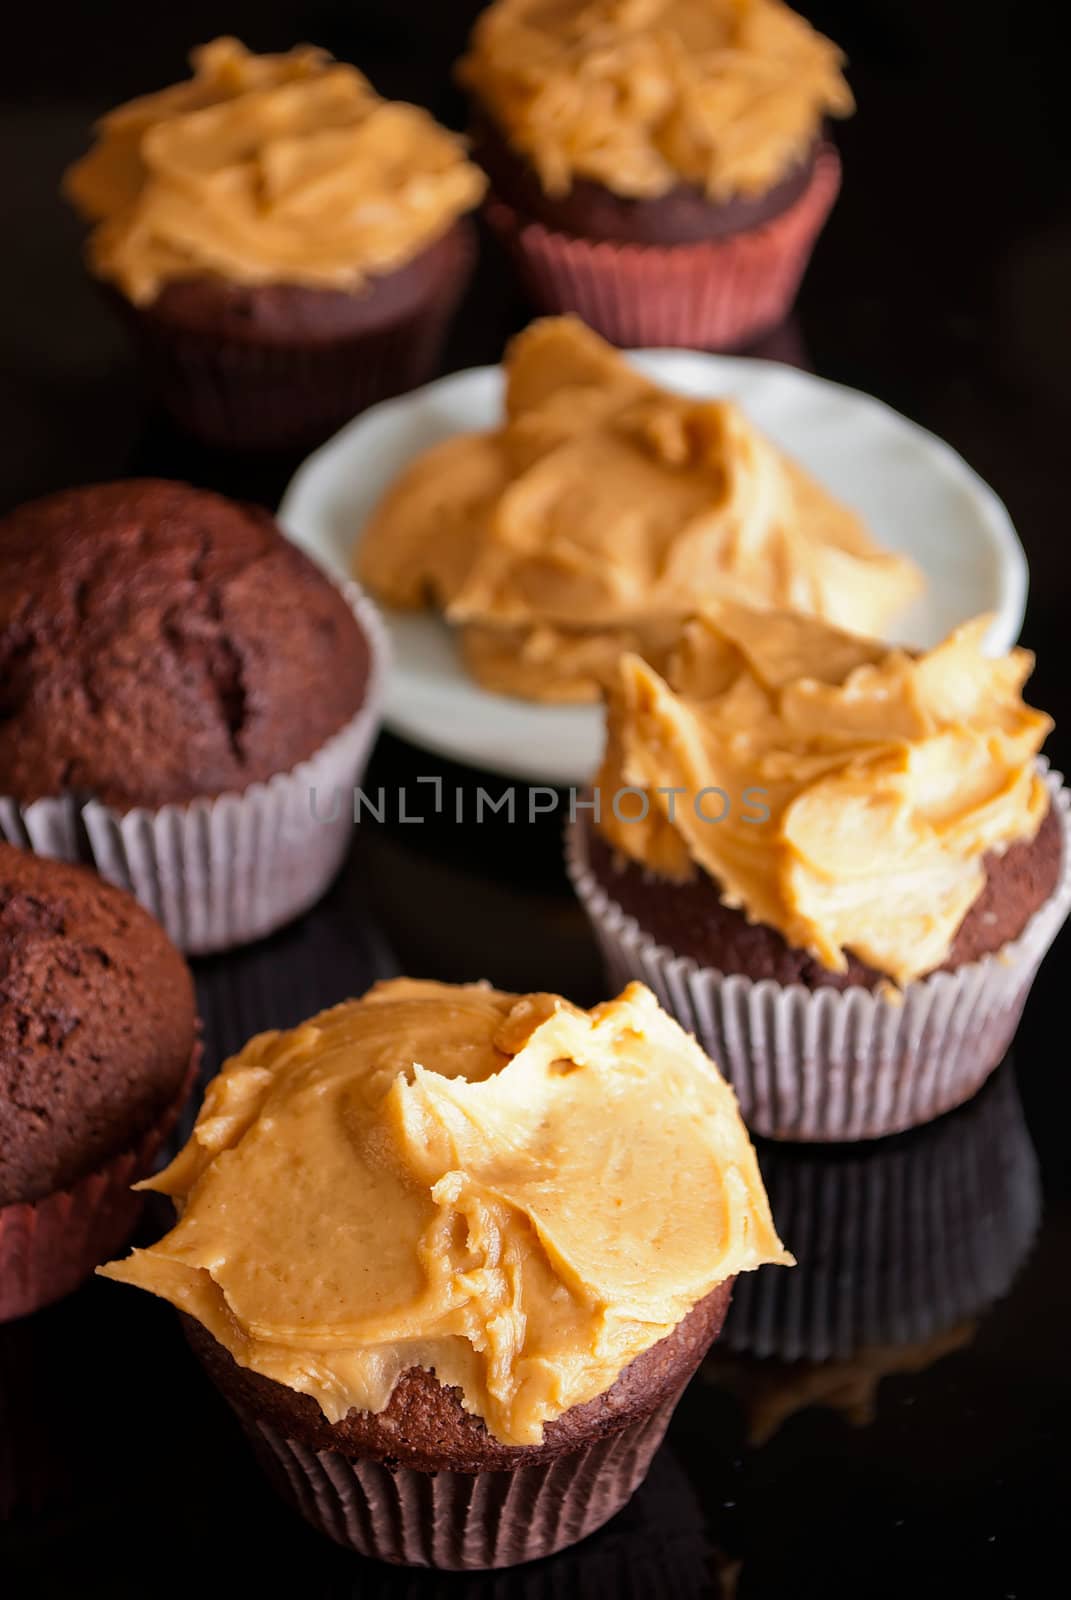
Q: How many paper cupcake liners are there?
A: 6